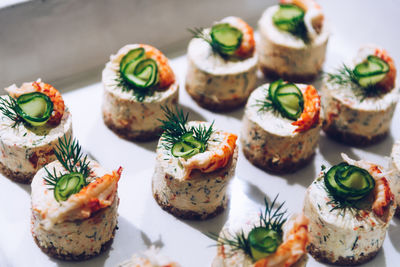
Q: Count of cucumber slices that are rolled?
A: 10